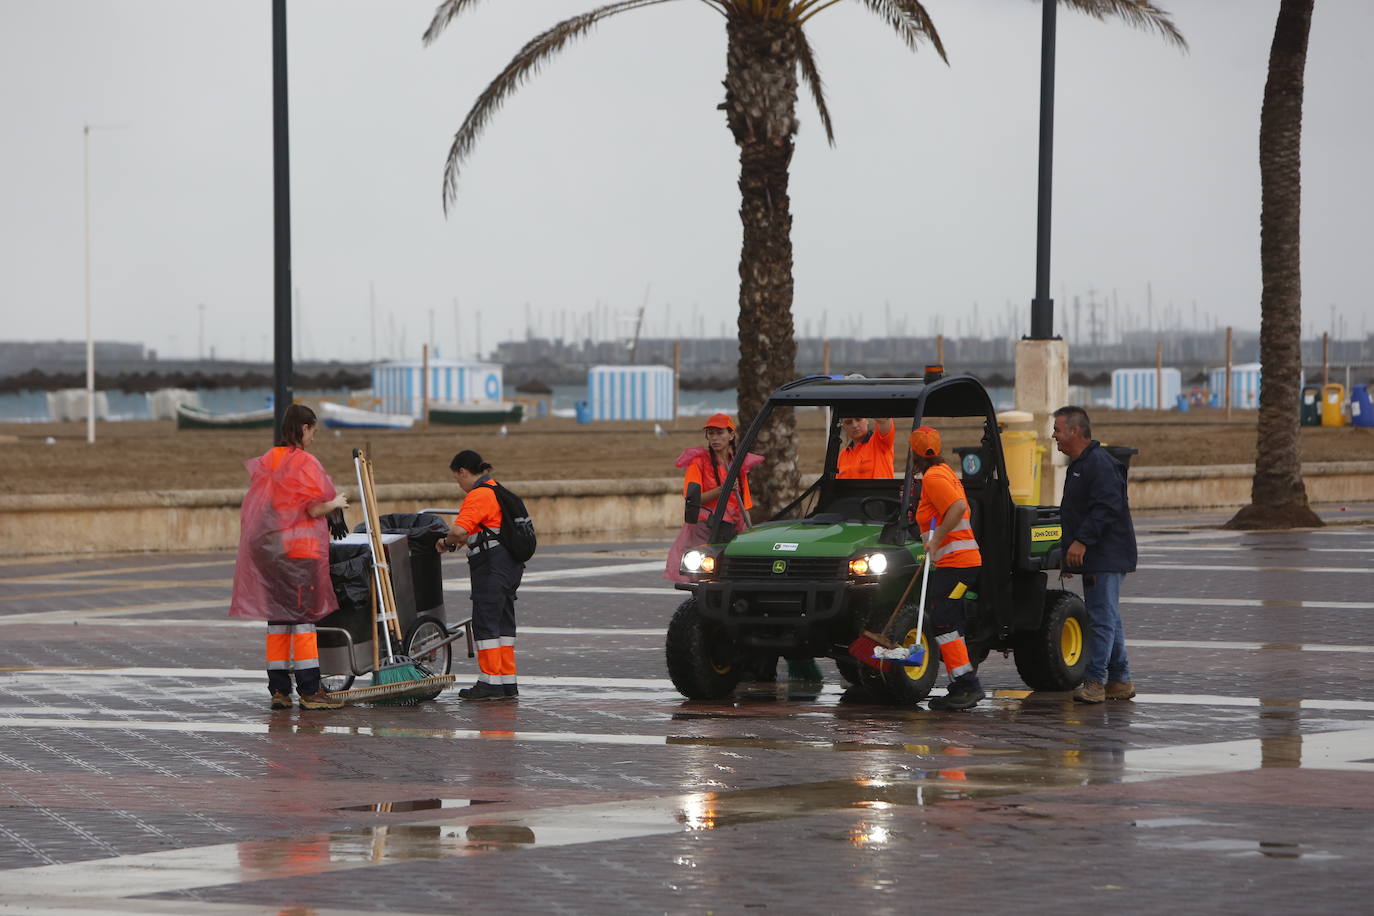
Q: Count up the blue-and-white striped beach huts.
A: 4